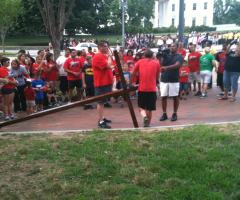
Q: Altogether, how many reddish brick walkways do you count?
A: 1